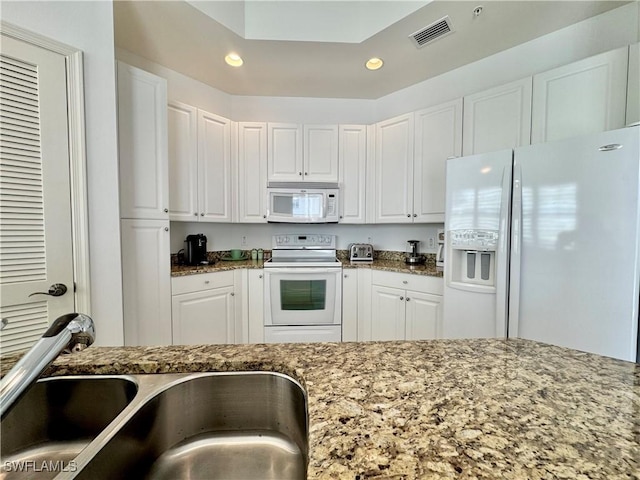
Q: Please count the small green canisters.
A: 2